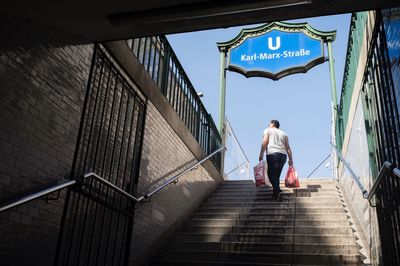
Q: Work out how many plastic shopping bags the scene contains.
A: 2